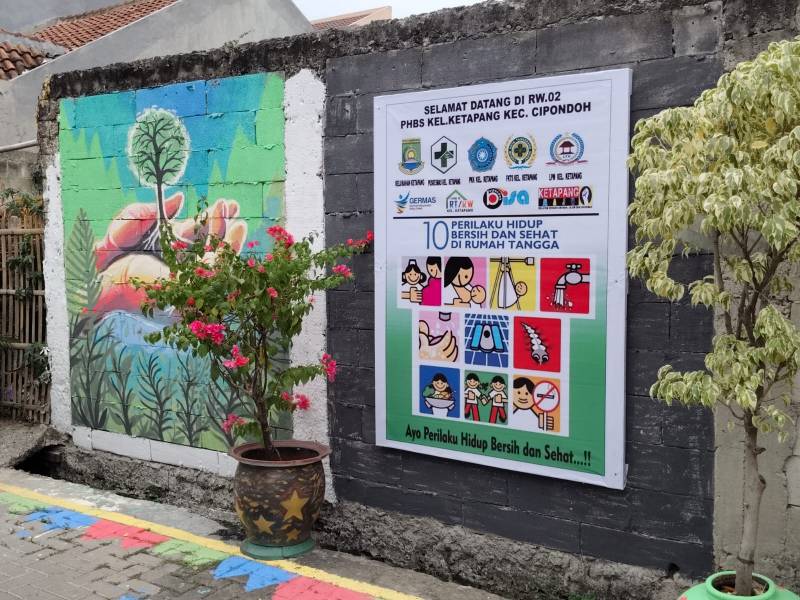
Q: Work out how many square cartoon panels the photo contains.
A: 10